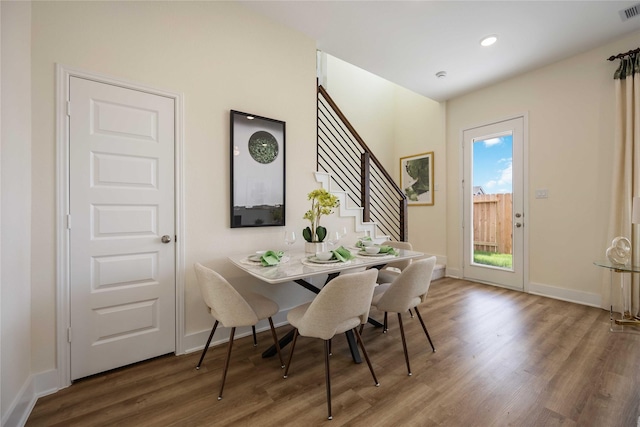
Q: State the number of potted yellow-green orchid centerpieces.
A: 1